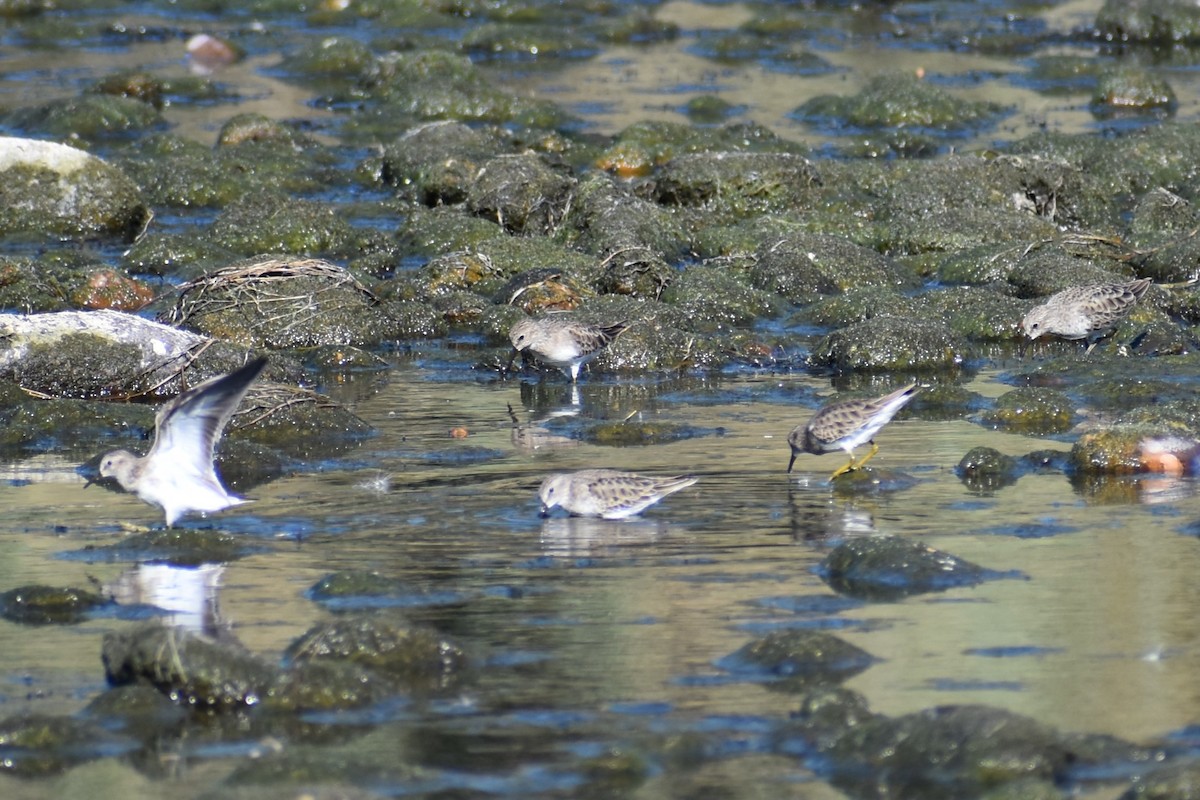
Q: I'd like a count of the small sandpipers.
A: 5